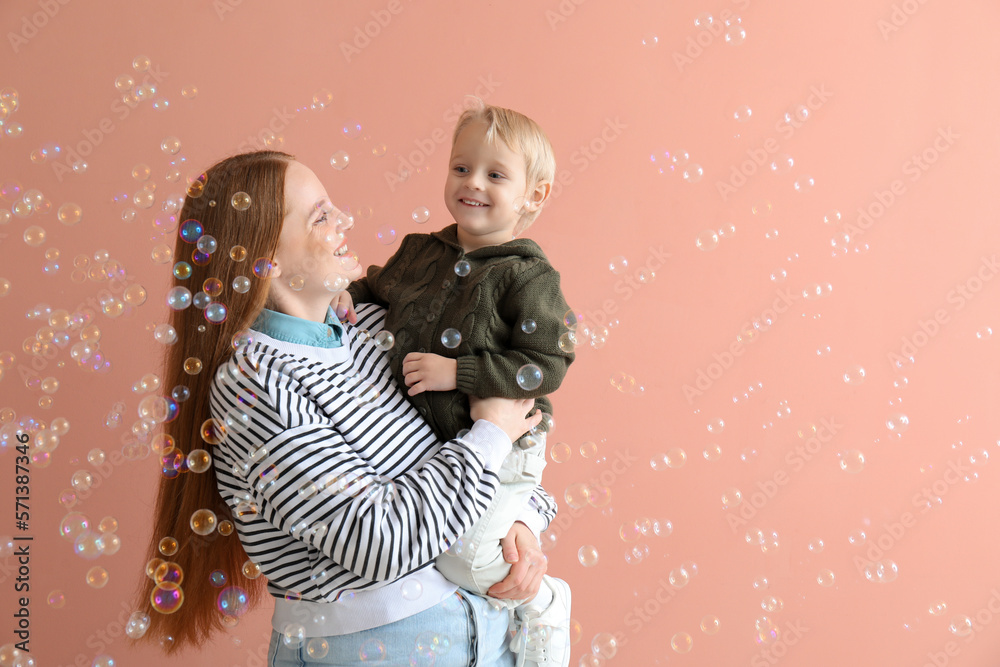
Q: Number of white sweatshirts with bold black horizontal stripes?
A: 1